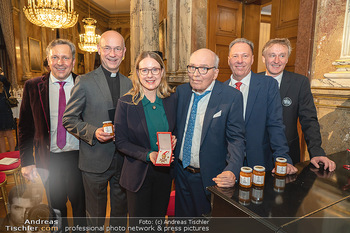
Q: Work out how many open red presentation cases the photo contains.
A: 1